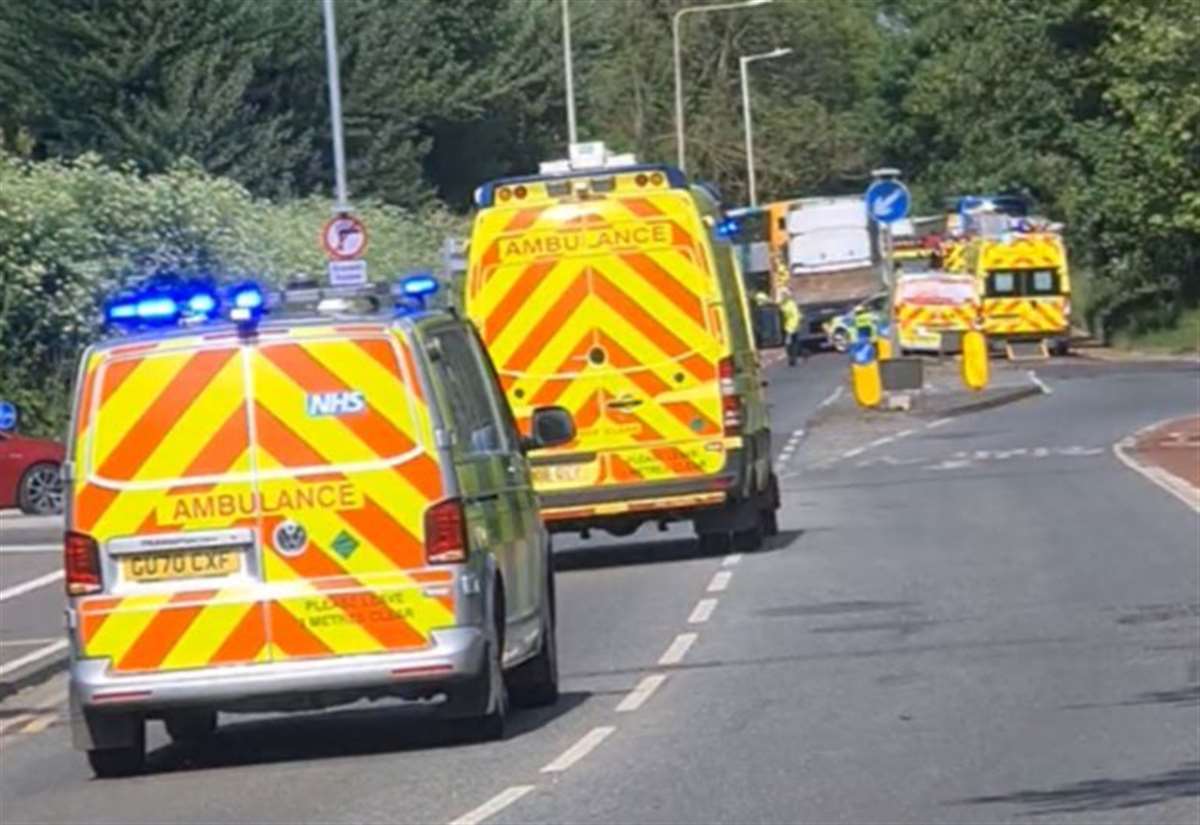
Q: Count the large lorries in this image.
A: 1